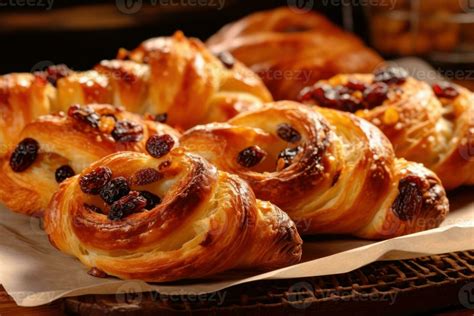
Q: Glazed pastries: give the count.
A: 6